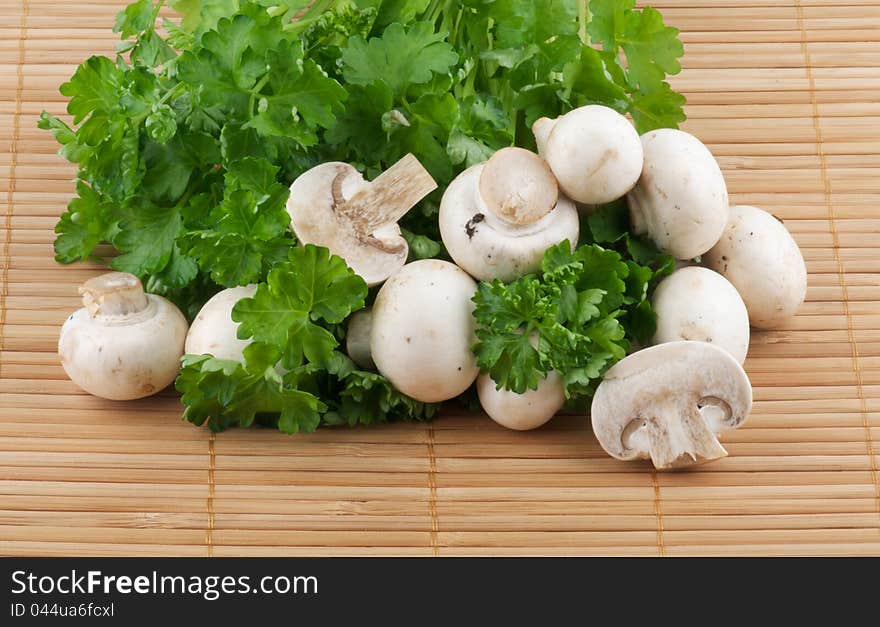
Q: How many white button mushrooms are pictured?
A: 11